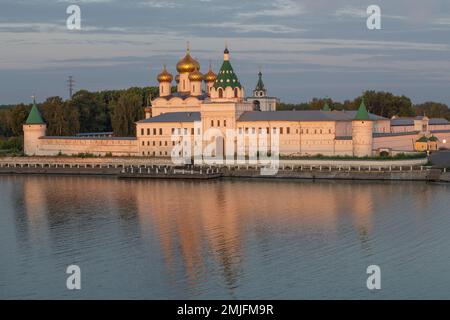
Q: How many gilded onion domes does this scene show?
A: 5